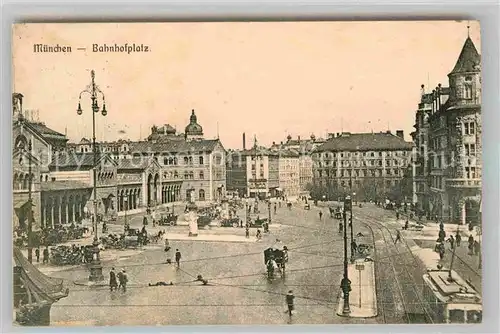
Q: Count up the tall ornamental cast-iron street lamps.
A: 1